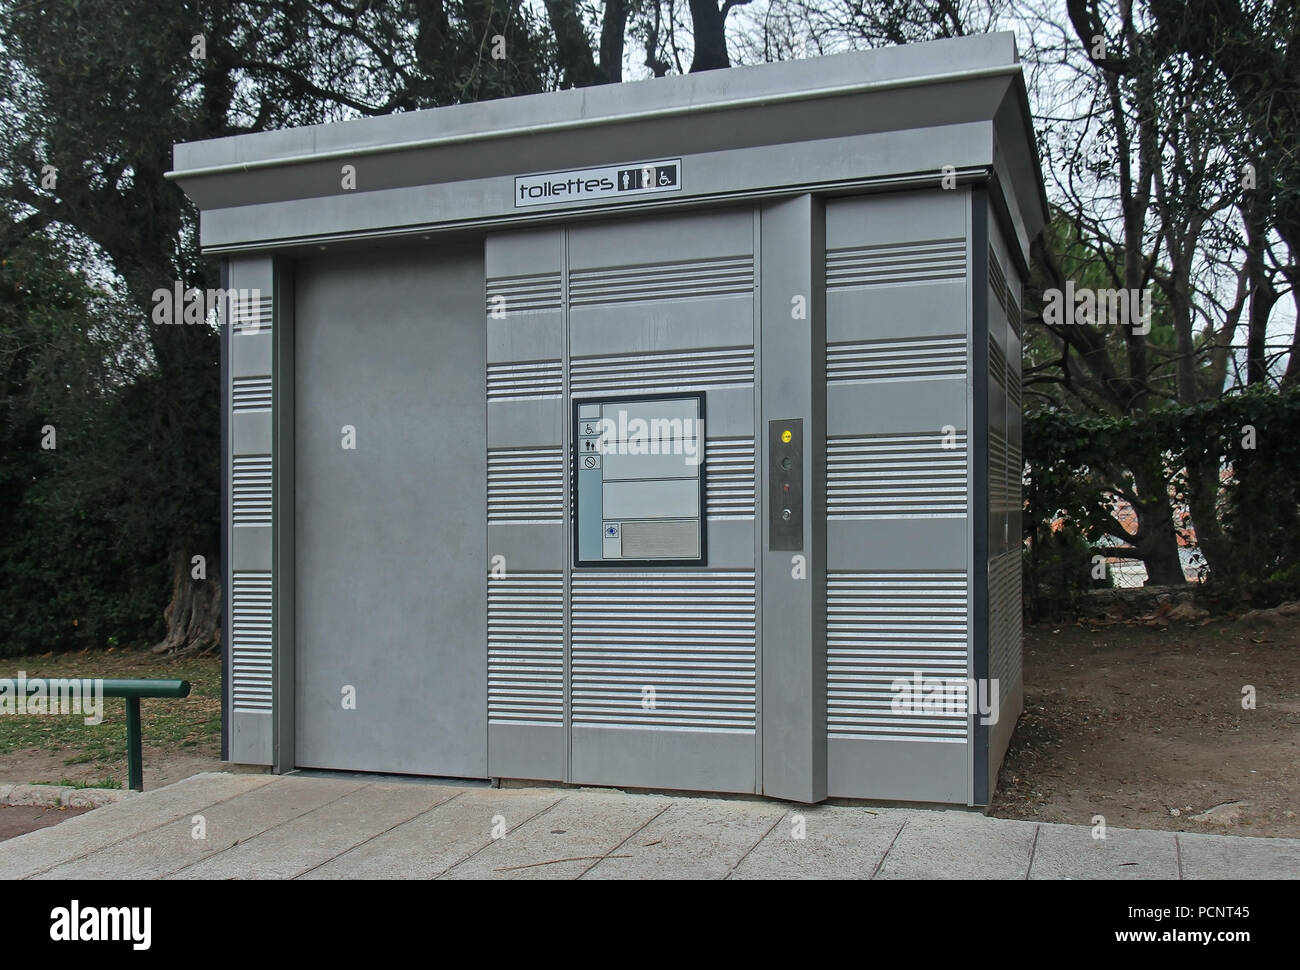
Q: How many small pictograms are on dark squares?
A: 3